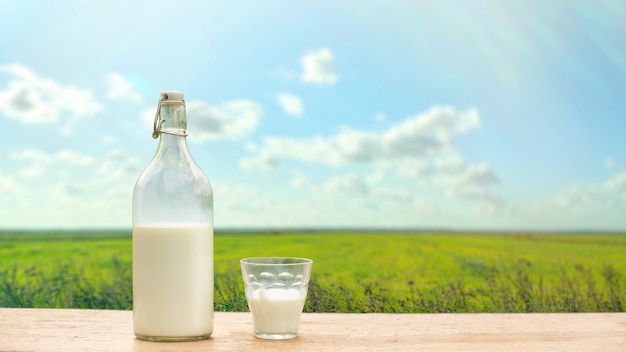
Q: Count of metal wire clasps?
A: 1